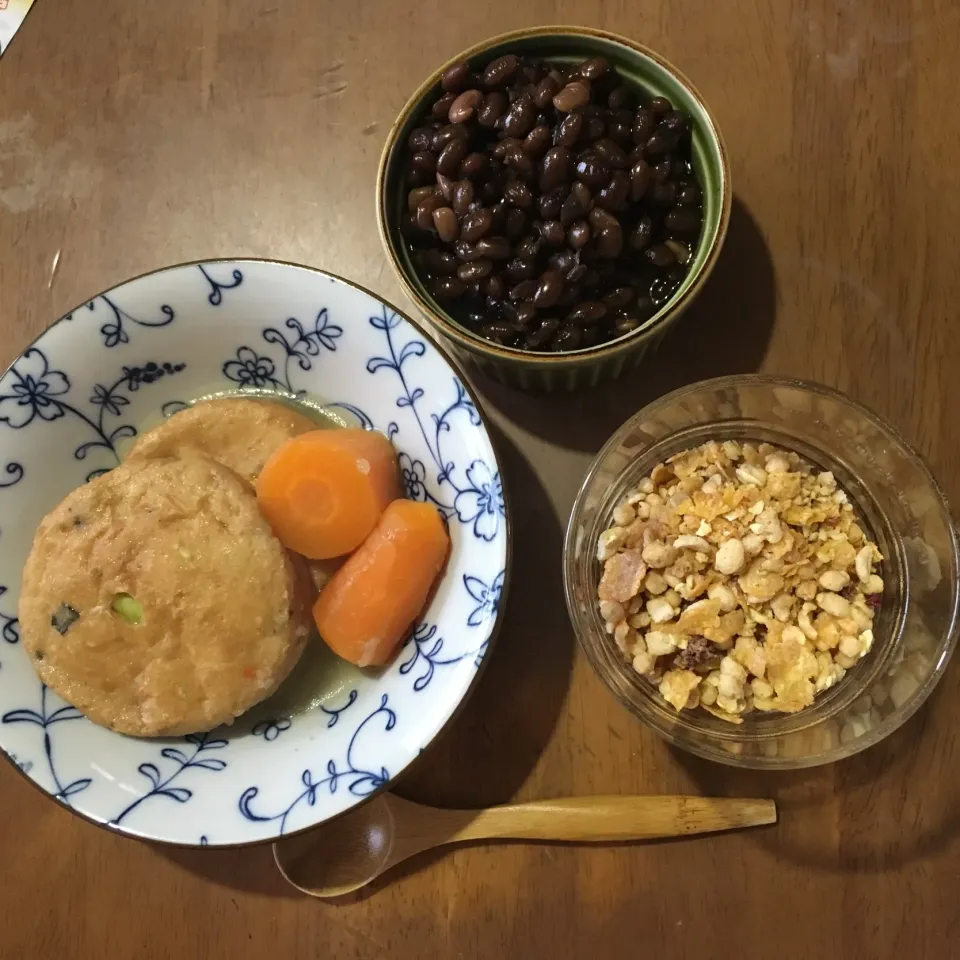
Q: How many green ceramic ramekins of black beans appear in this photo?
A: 1